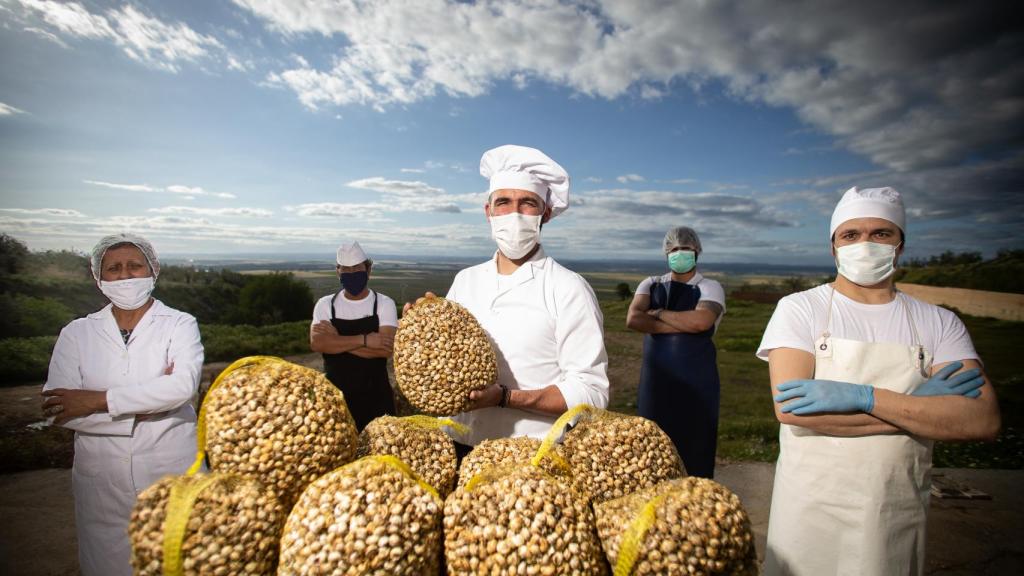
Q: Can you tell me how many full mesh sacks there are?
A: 9